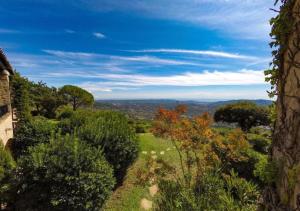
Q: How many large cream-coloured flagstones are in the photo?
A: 2